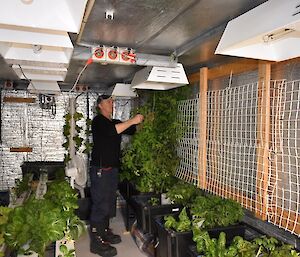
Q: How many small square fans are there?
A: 3